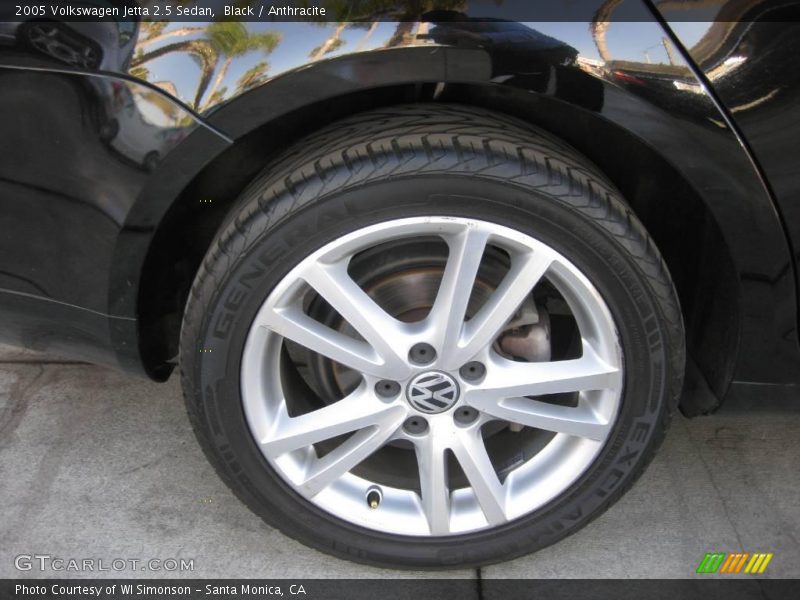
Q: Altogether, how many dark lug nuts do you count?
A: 5